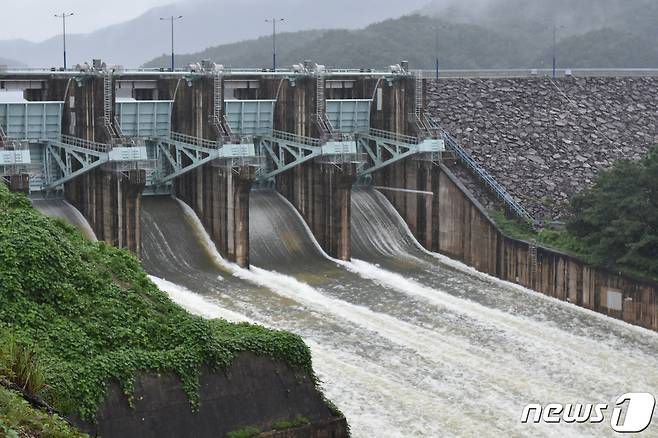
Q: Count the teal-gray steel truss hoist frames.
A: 4